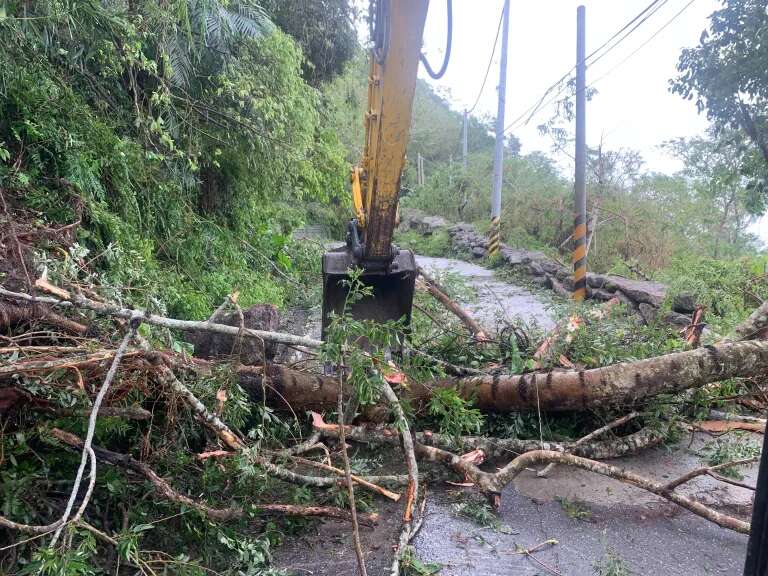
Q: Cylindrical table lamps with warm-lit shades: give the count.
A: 0